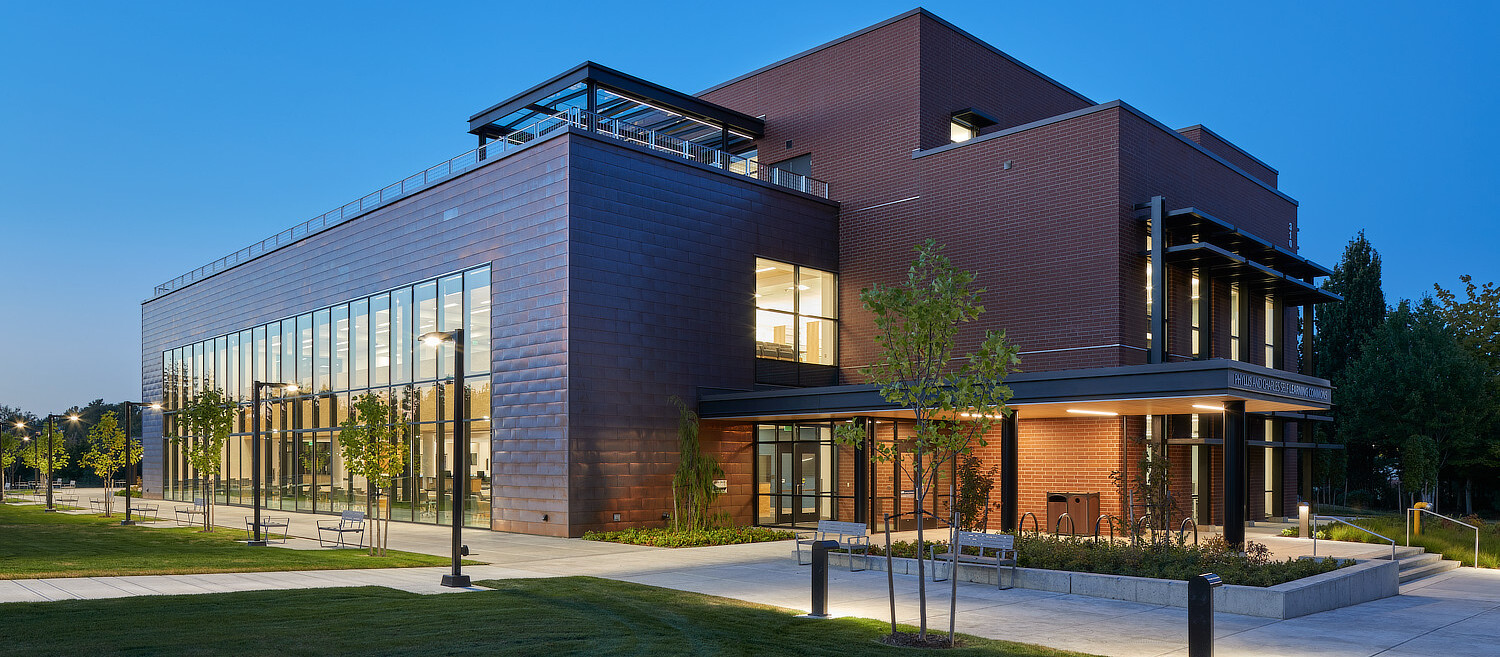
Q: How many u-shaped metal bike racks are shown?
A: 5